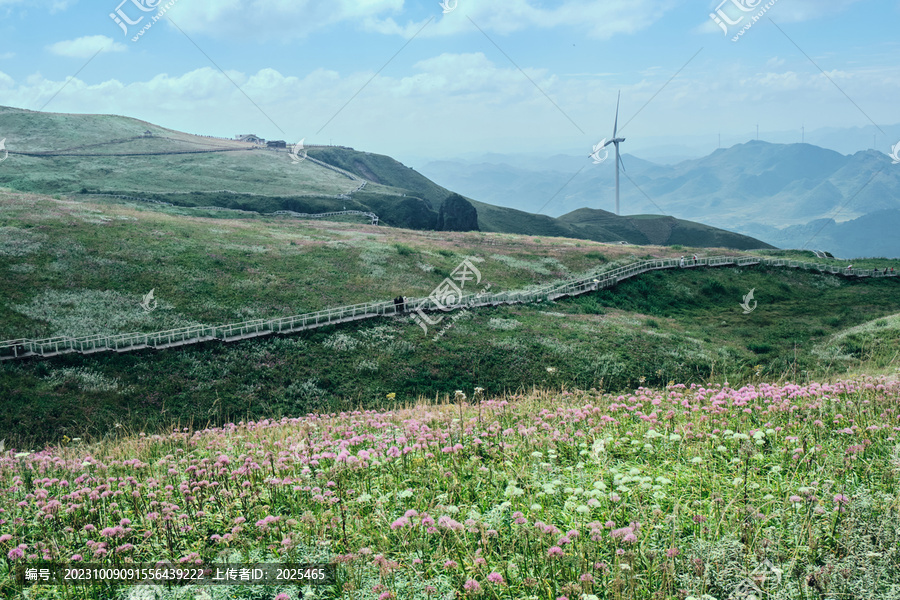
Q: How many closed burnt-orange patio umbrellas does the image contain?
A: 0